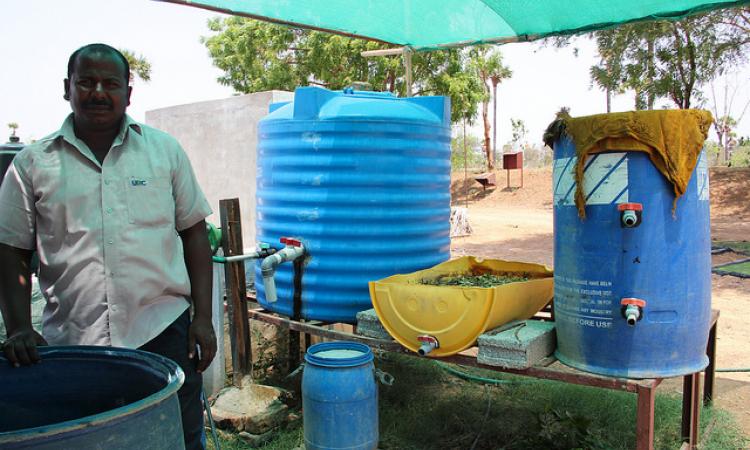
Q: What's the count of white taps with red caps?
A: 4